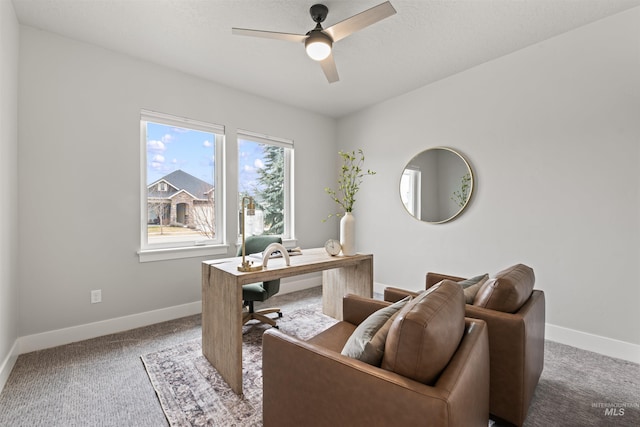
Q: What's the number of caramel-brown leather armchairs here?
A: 2